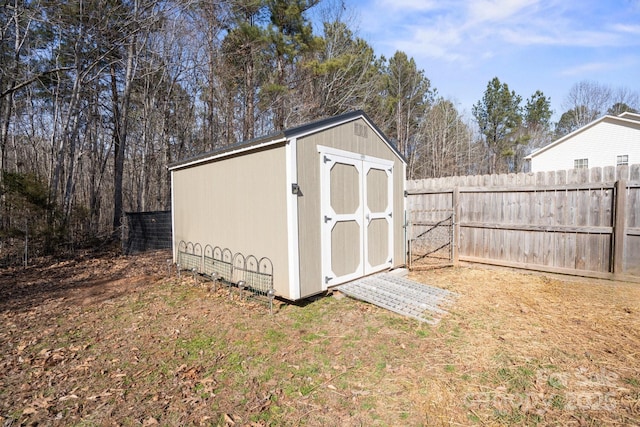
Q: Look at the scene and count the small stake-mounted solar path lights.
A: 6